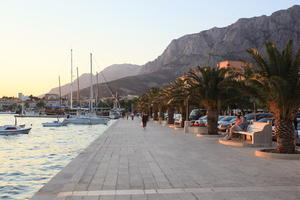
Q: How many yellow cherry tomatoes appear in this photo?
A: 0